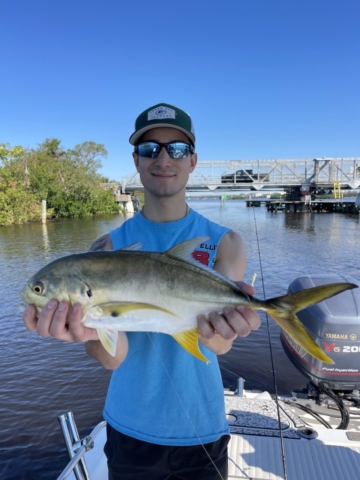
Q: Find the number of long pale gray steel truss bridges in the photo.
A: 1